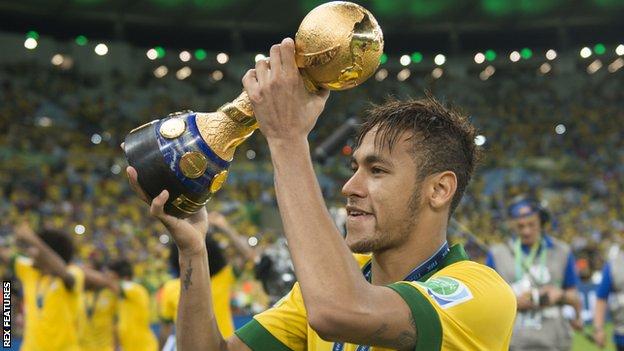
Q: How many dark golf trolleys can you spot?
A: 0